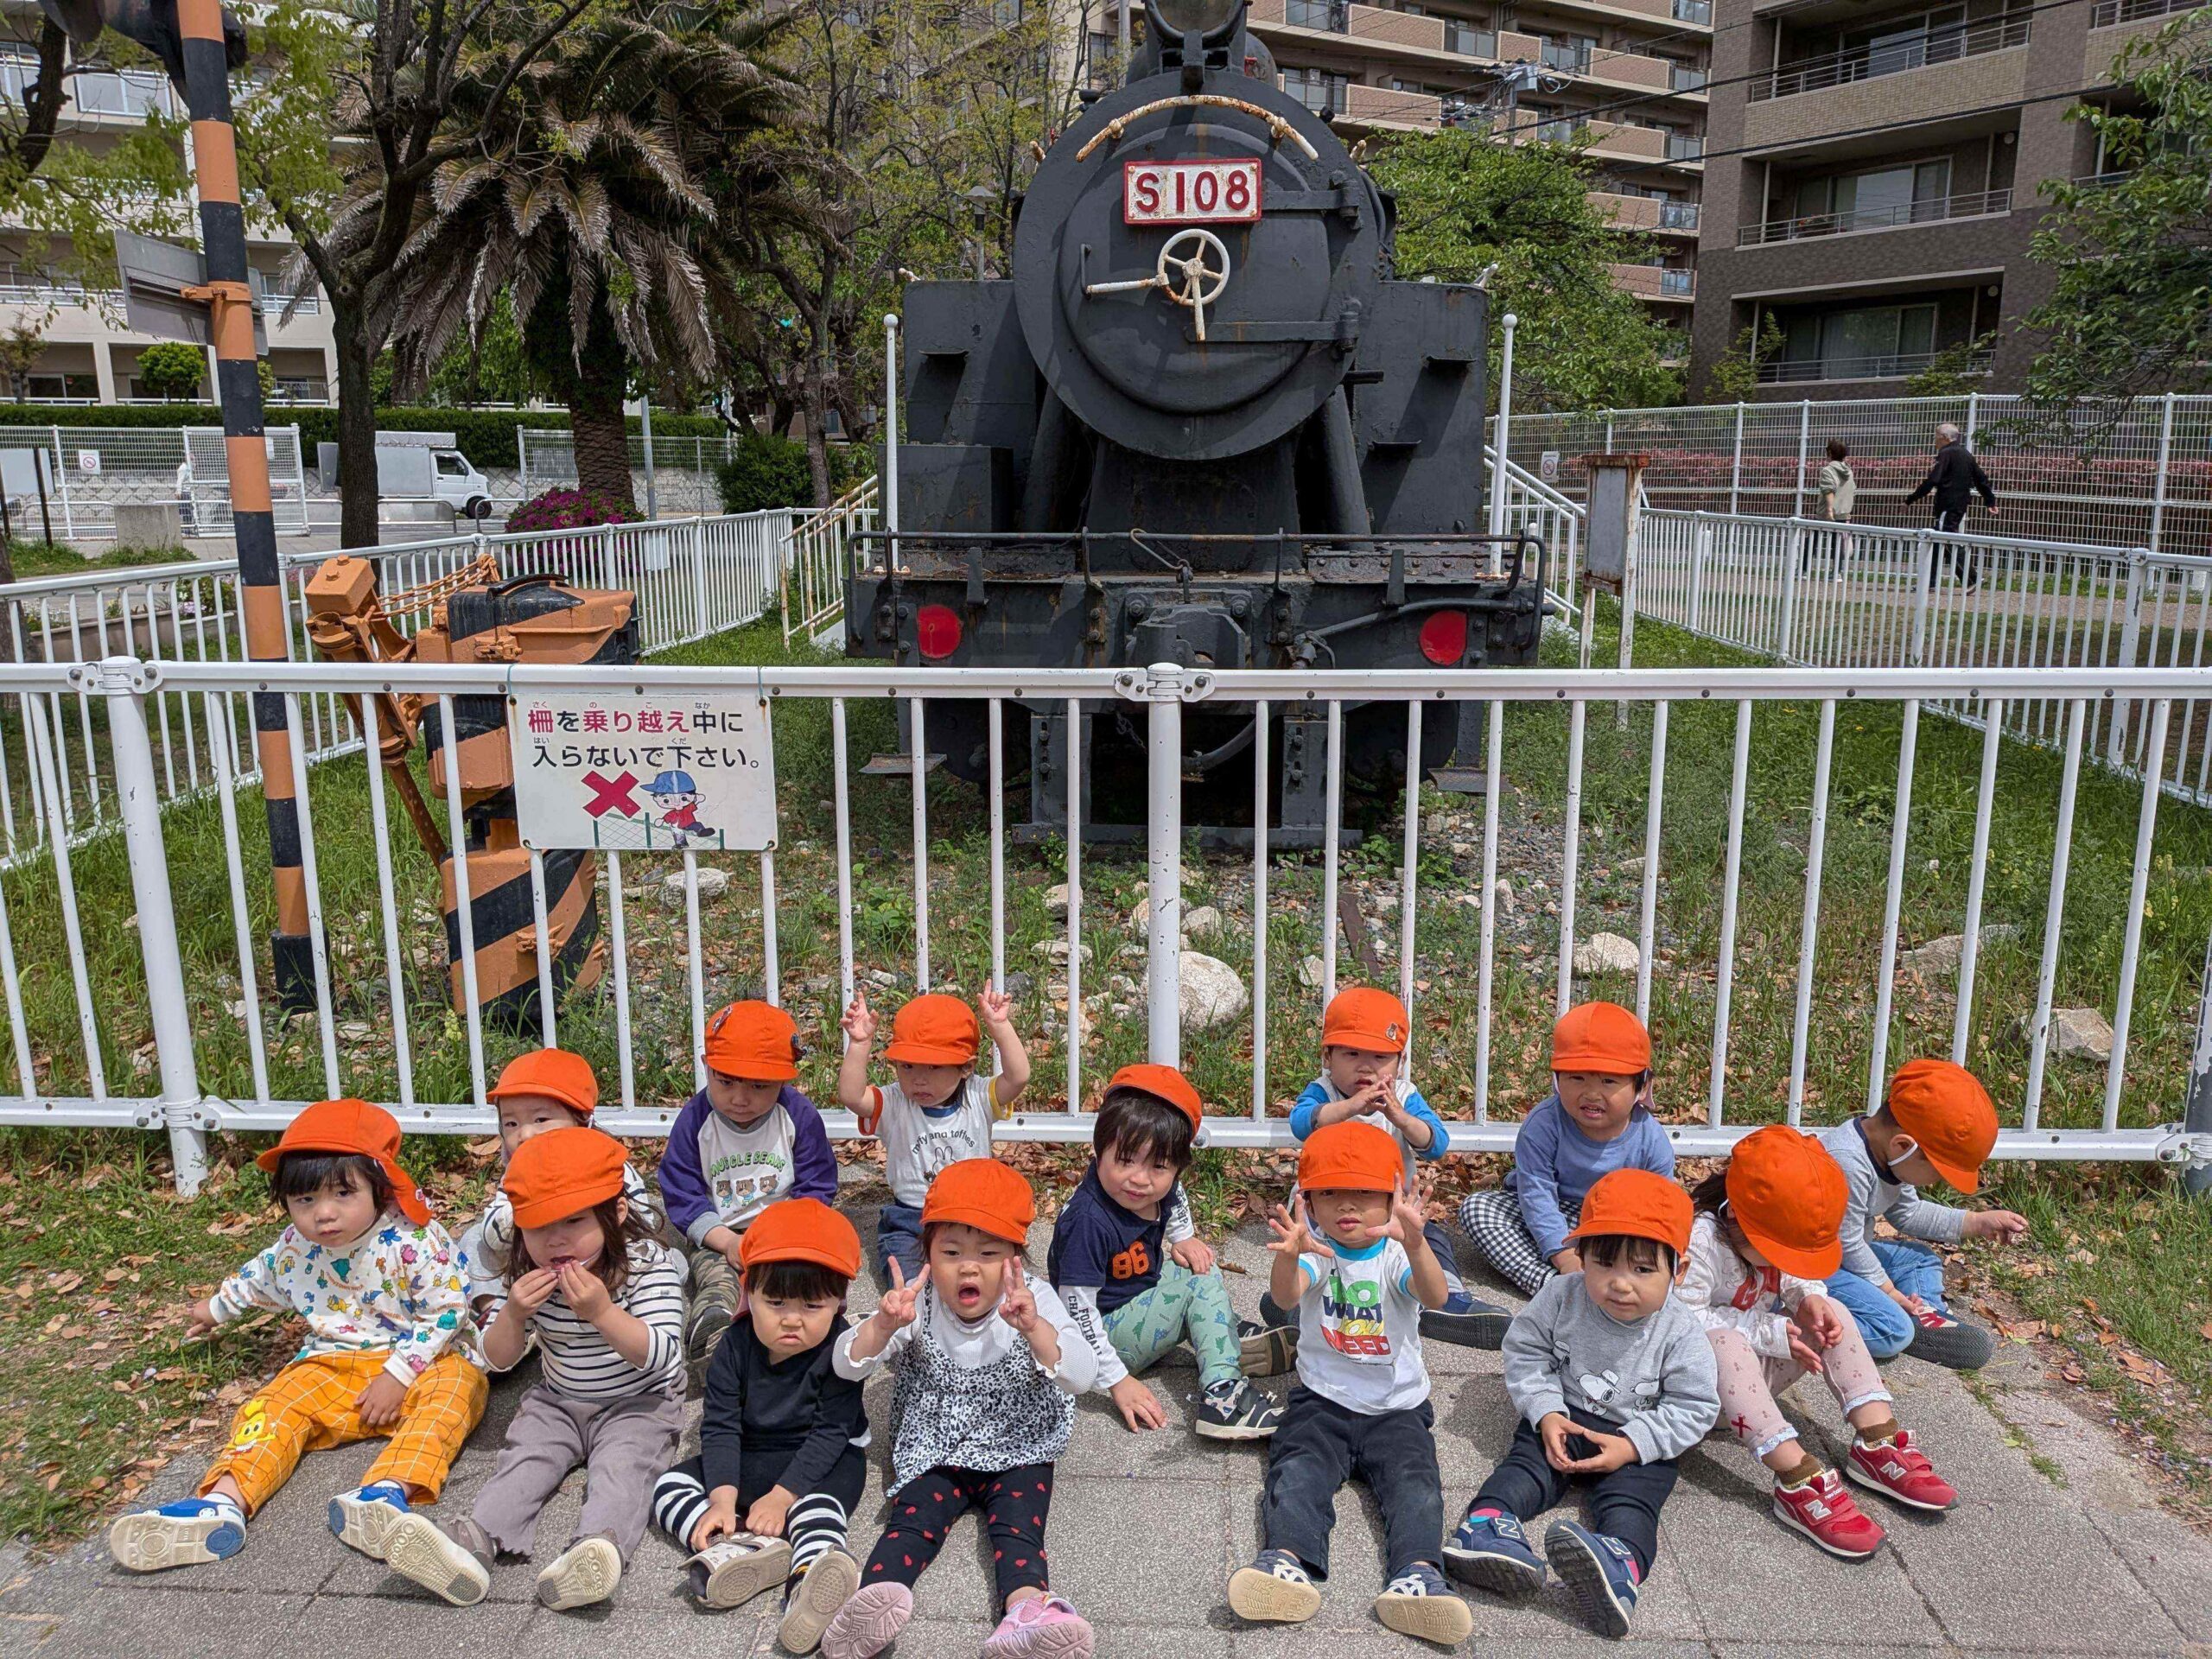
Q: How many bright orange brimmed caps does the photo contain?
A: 14